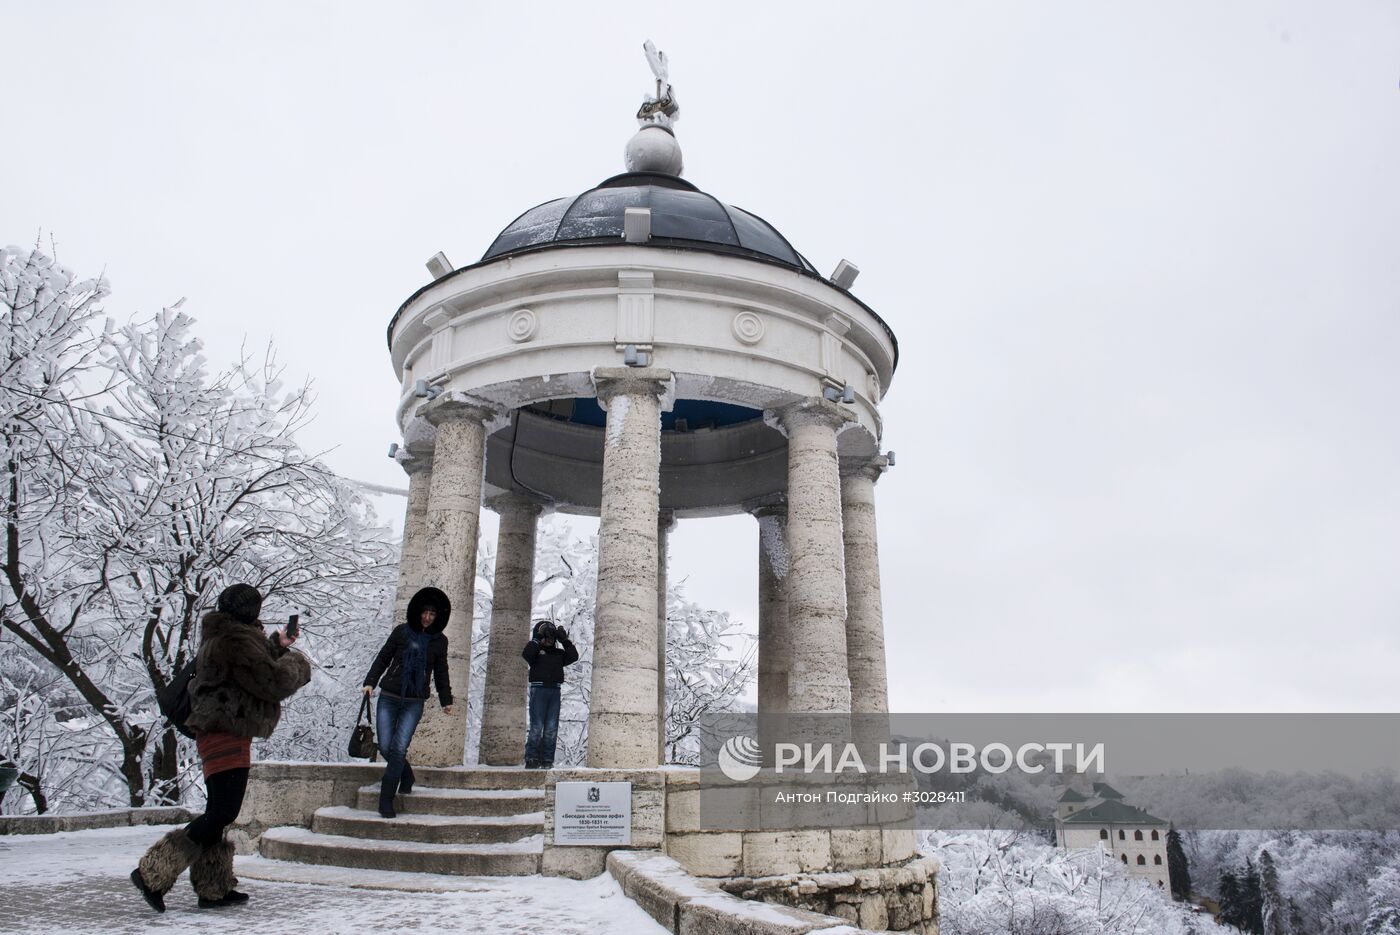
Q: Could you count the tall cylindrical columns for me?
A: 8